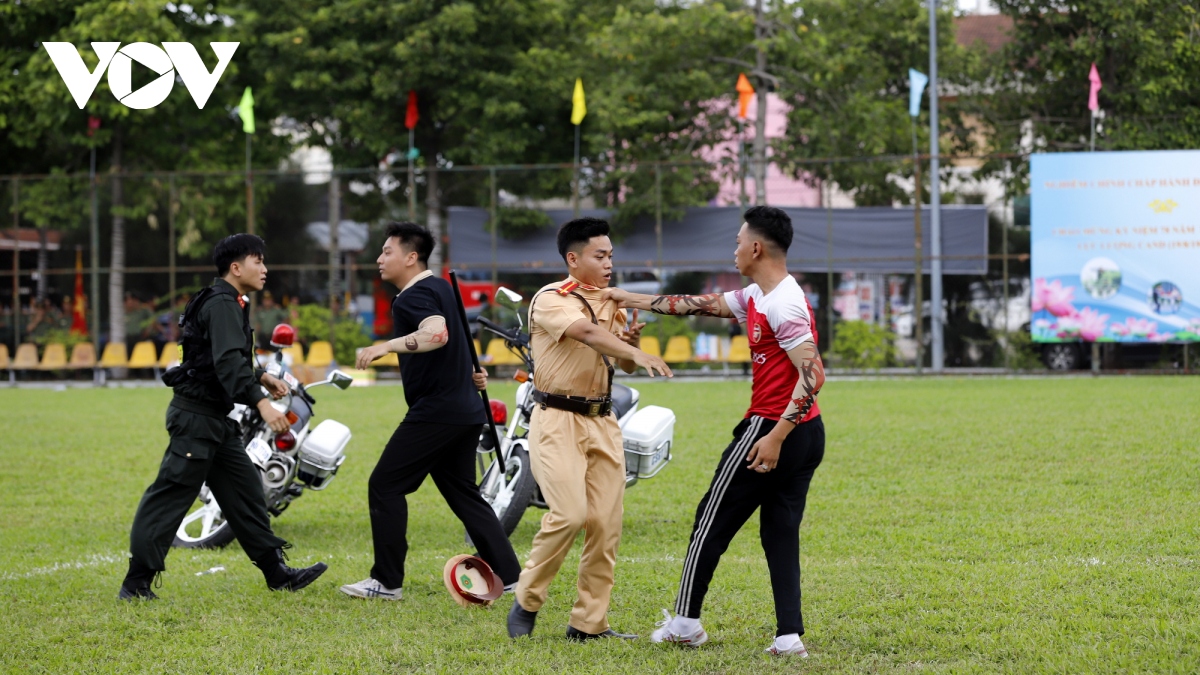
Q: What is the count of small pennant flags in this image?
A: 7